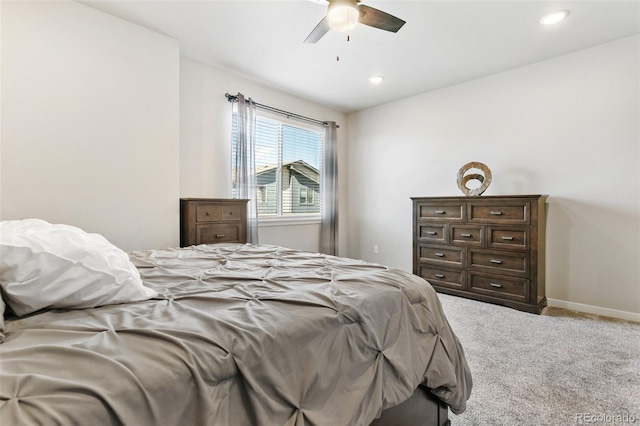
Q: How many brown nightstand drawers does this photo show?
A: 3